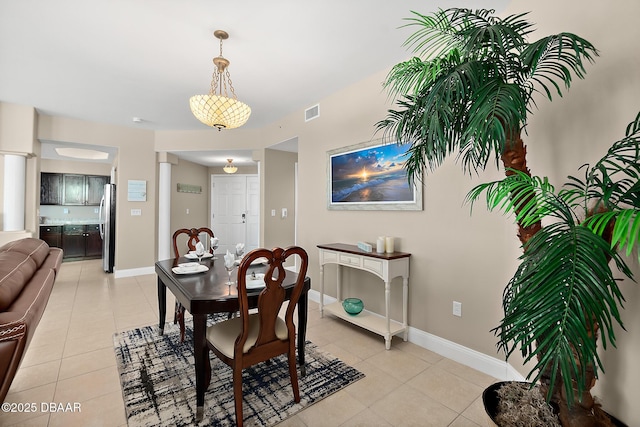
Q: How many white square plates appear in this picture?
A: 4